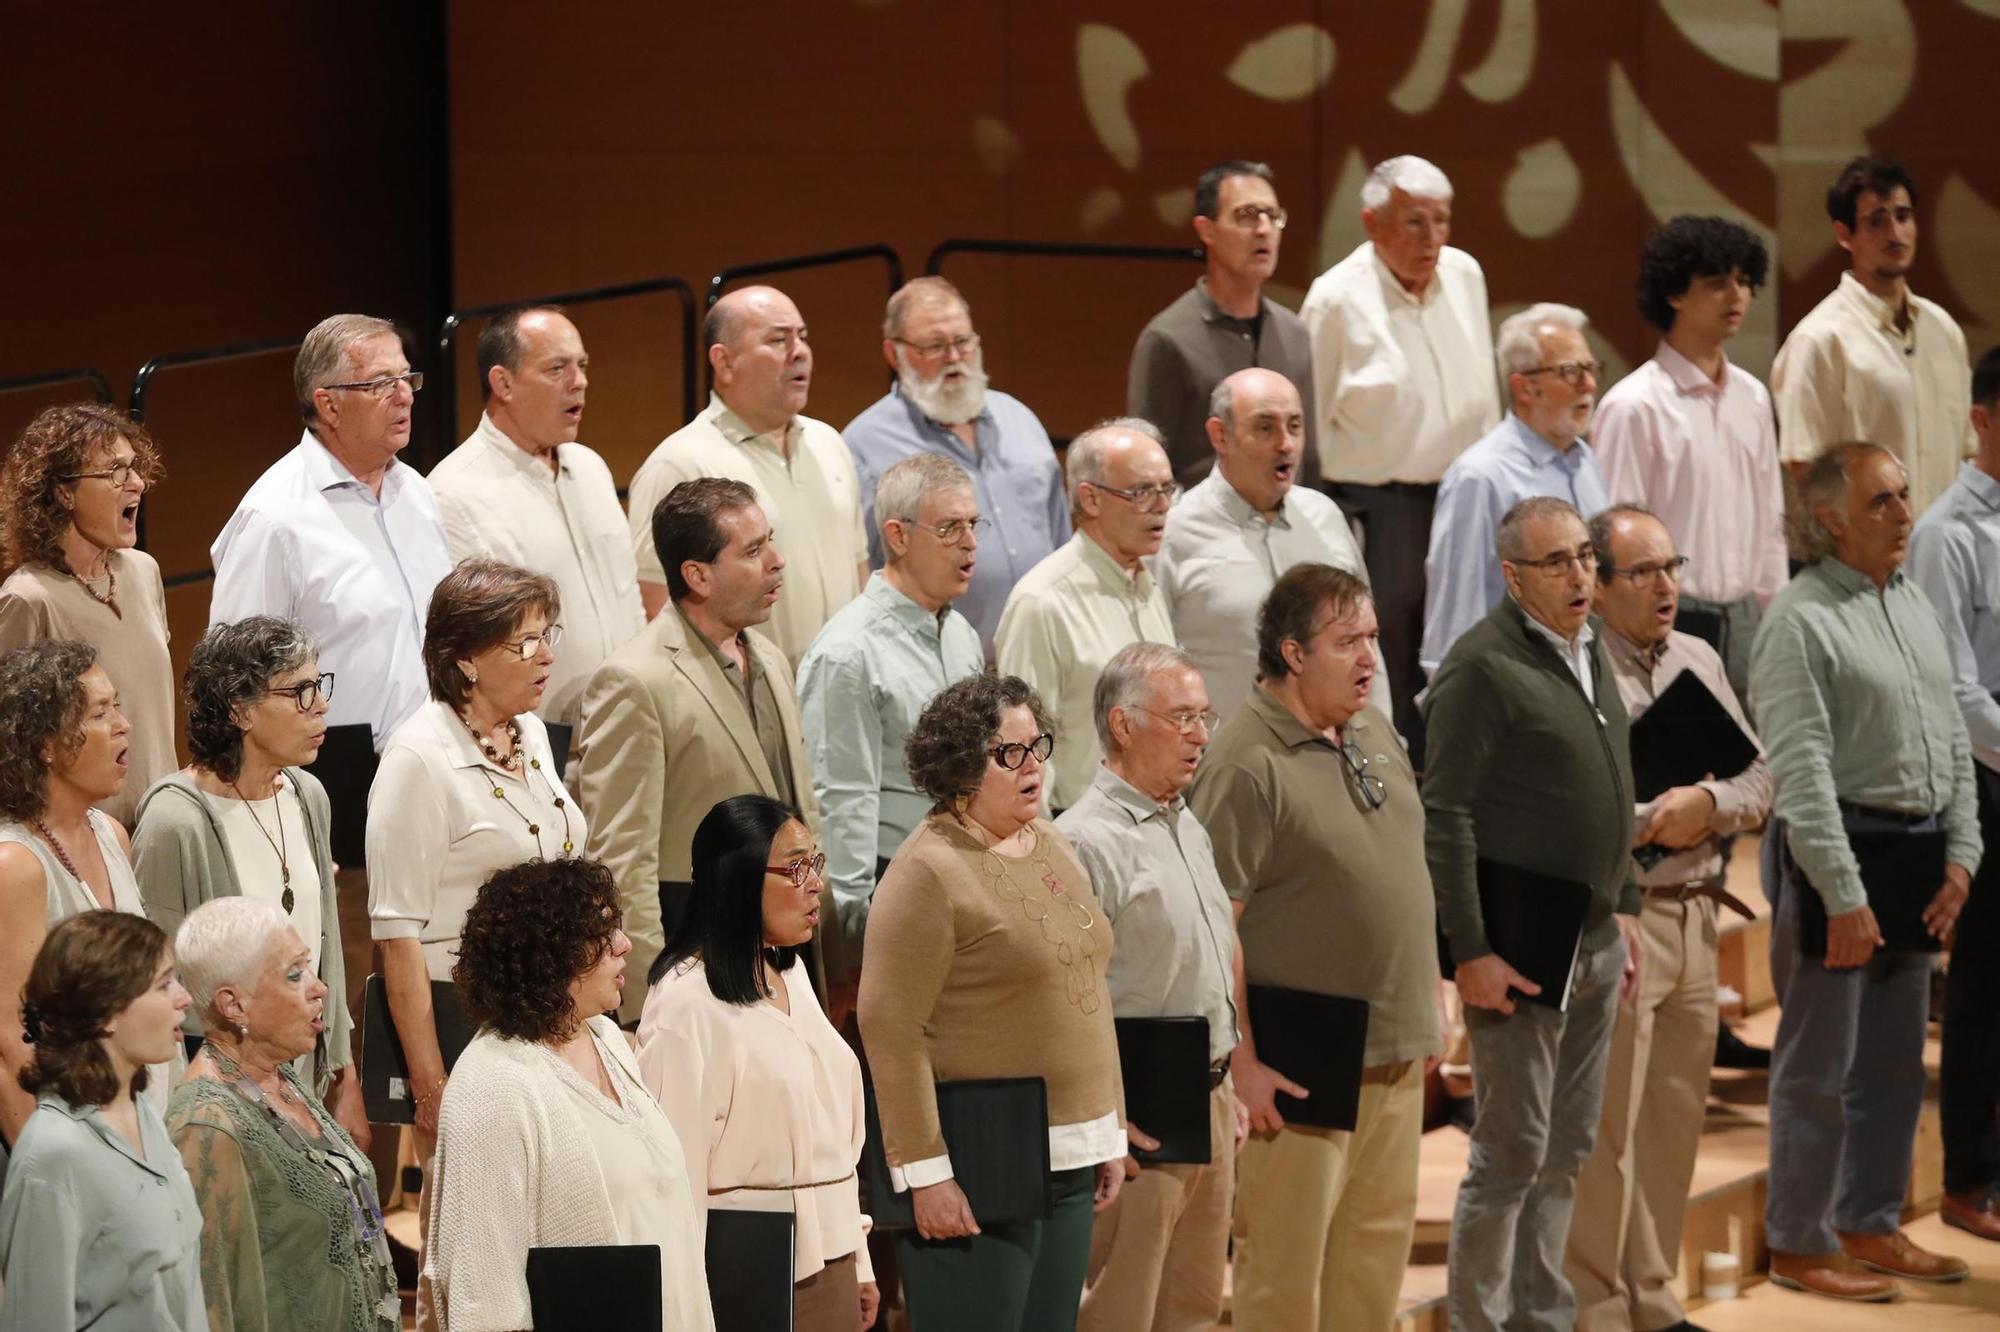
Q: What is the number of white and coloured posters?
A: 0